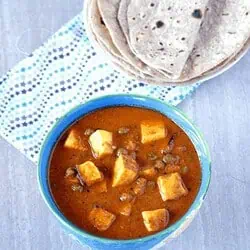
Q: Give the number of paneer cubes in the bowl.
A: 8